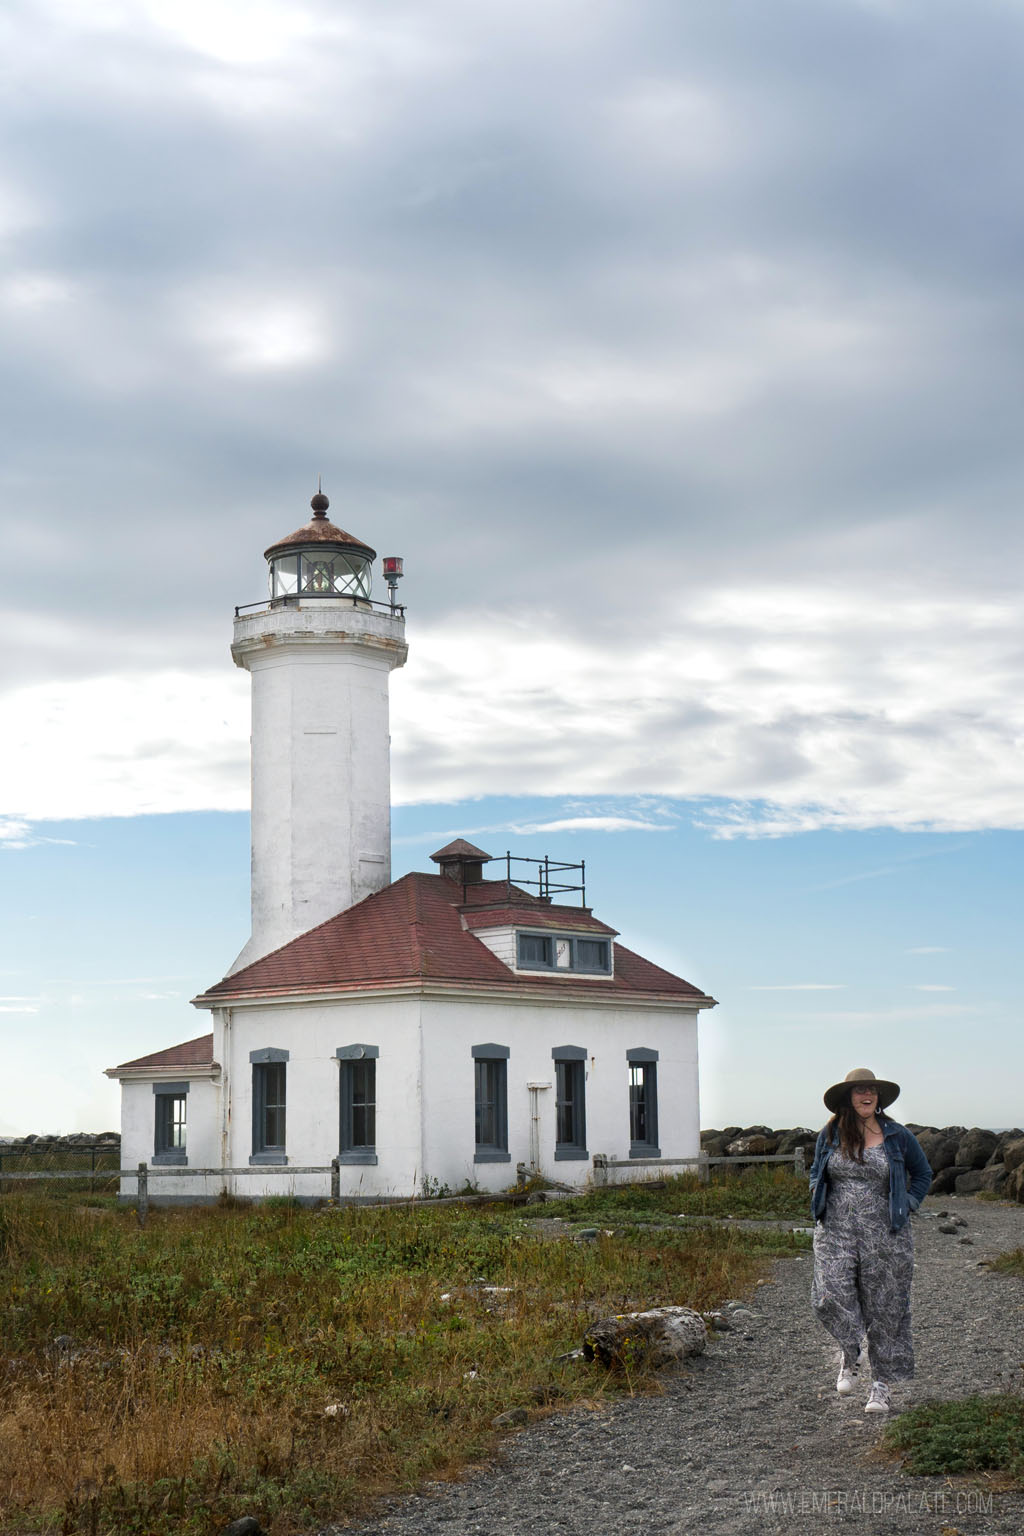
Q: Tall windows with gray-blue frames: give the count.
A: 6